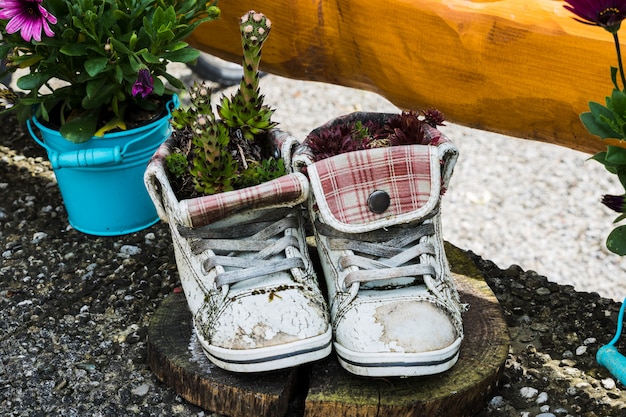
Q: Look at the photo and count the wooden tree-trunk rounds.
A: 1